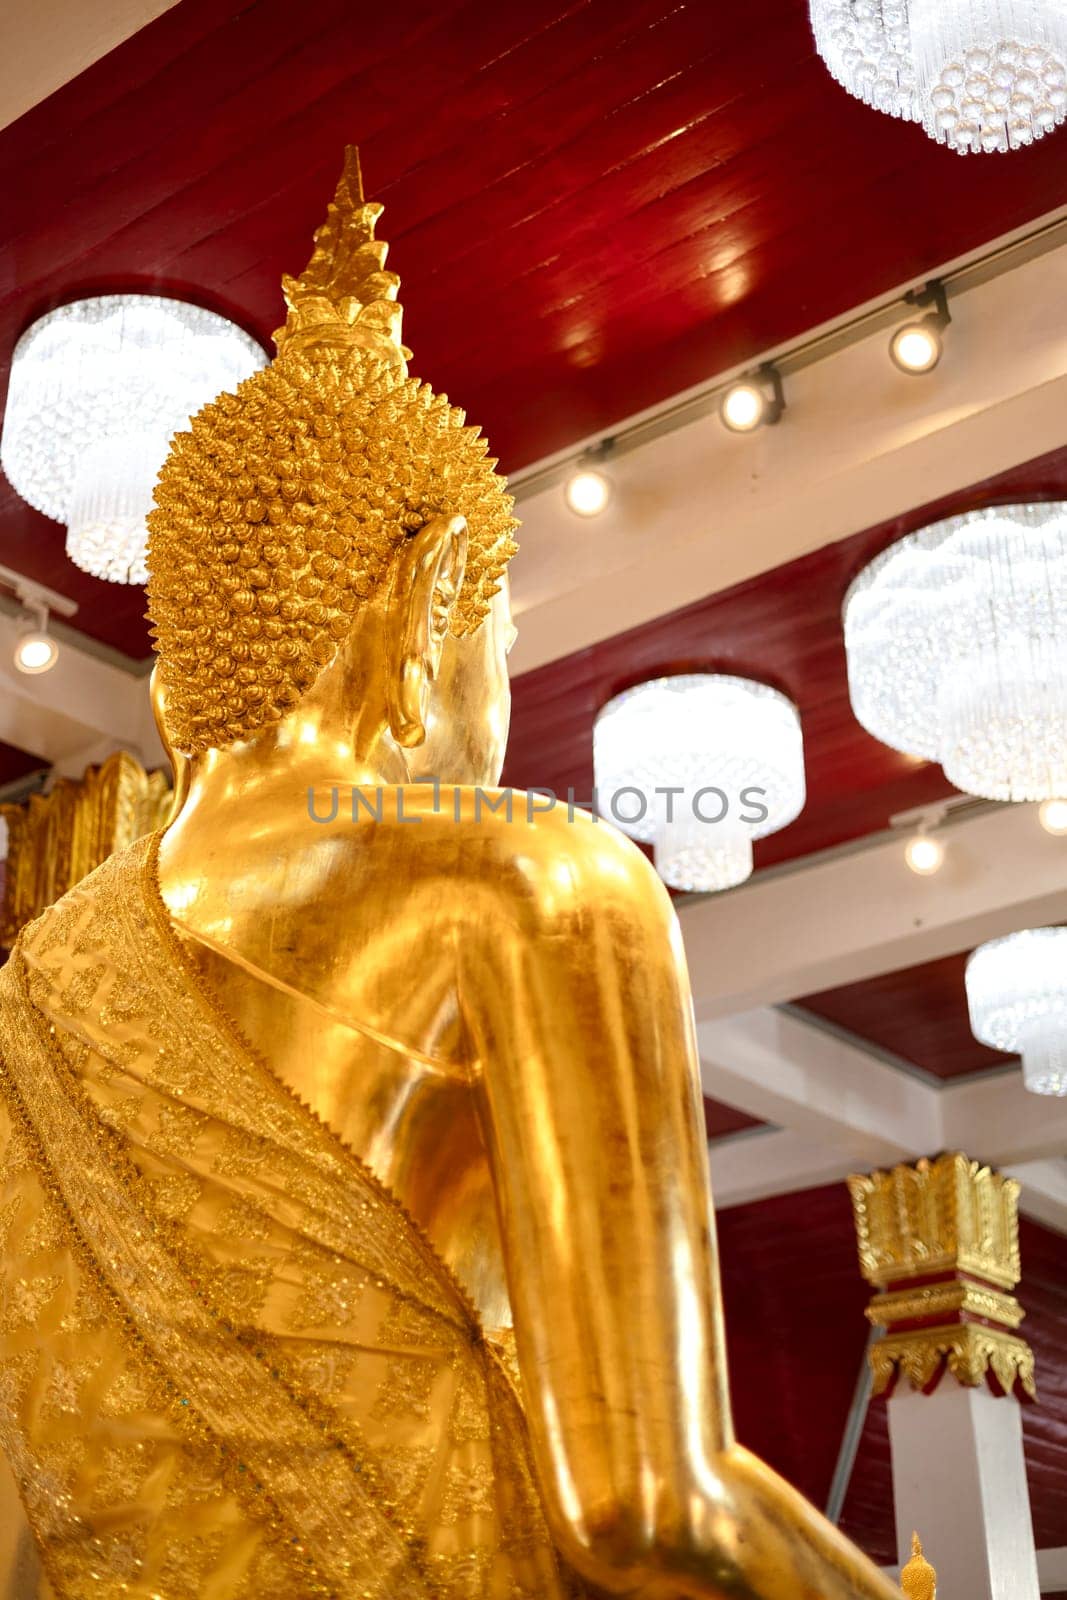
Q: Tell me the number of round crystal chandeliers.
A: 5